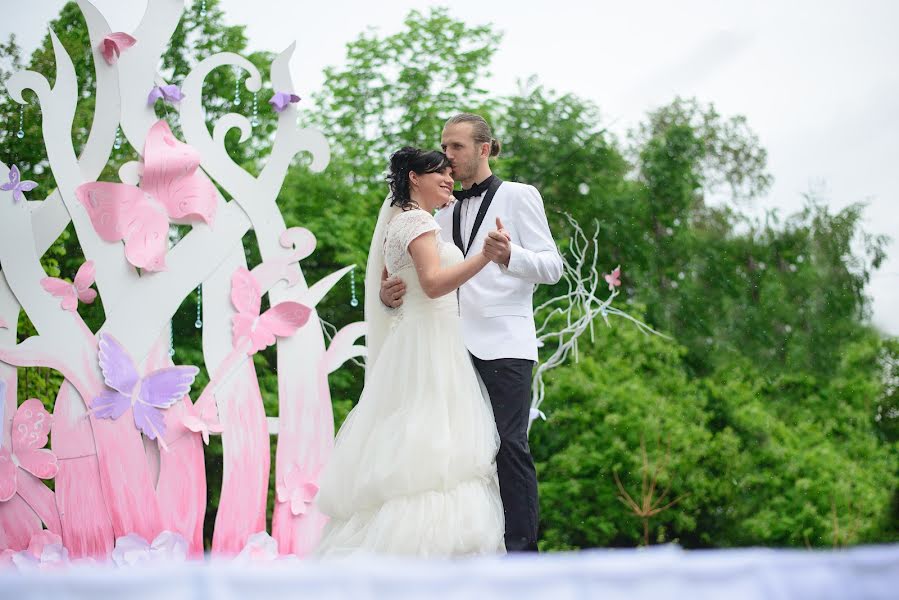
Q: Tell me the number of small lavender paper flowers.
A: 3